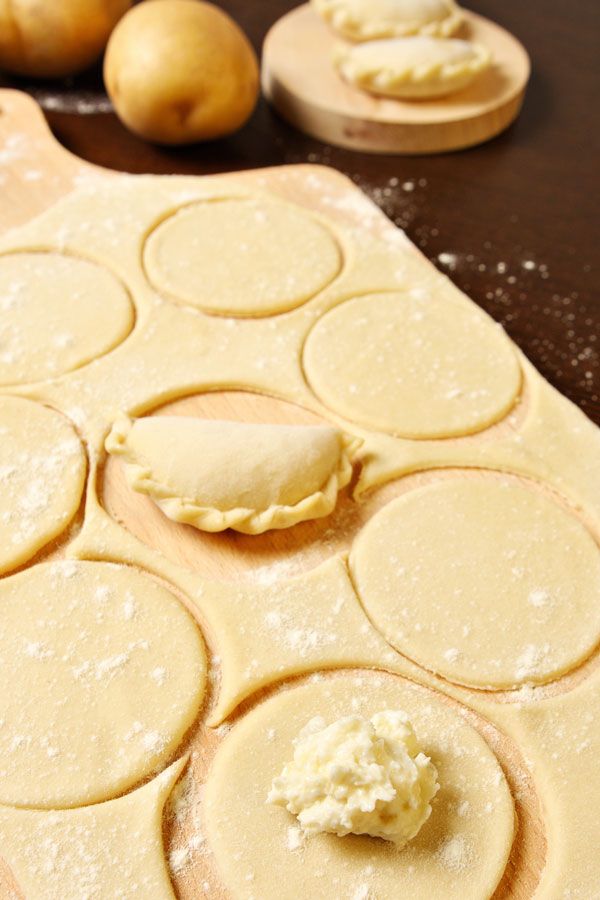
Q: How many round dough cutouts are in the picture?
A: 7